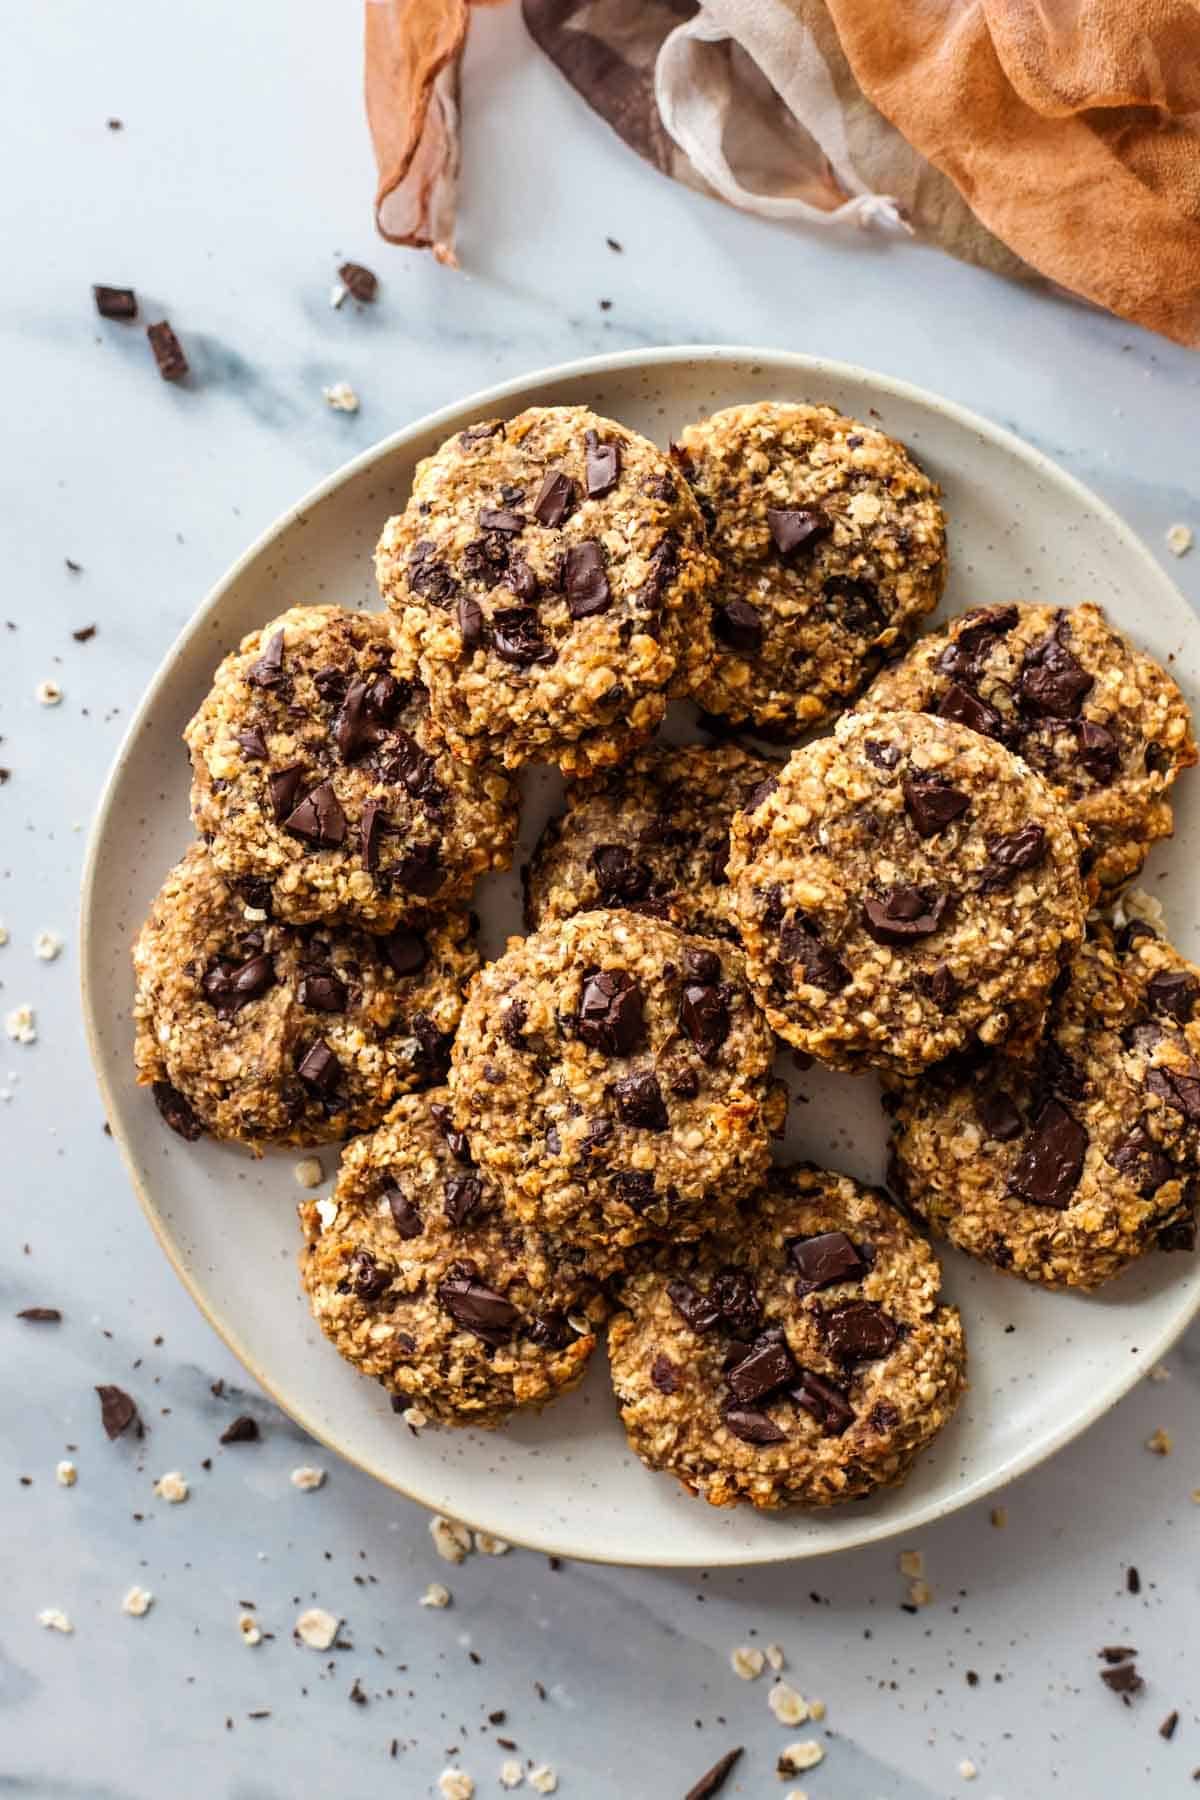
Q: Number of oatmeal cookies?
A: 11